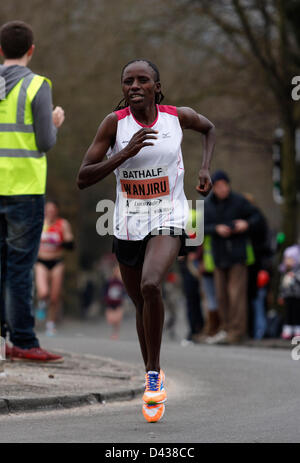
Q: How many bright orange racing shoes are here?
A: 2